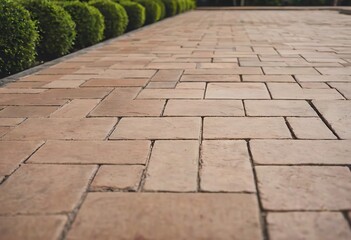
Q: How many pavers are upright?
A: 2